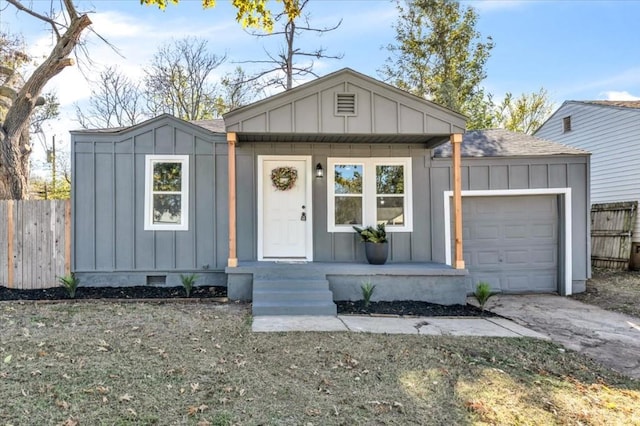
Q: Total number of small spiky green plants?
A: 4